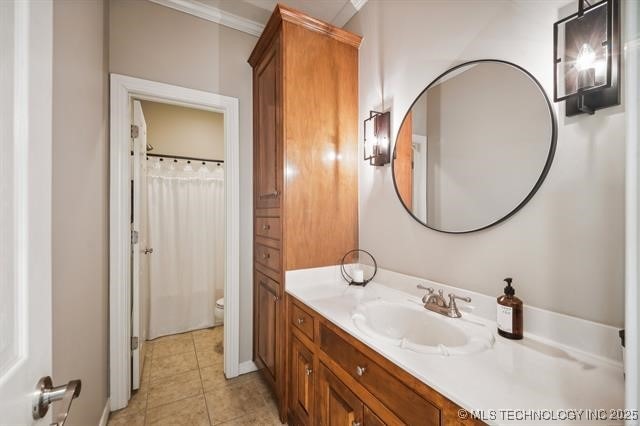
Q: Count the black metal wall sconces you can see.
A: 2